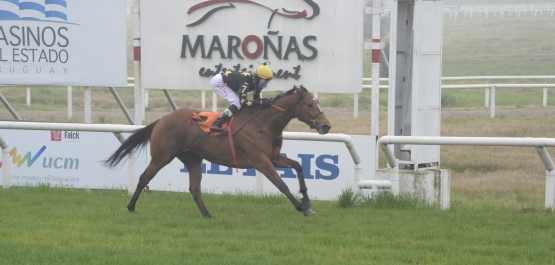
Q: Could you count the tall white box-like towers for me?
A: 1